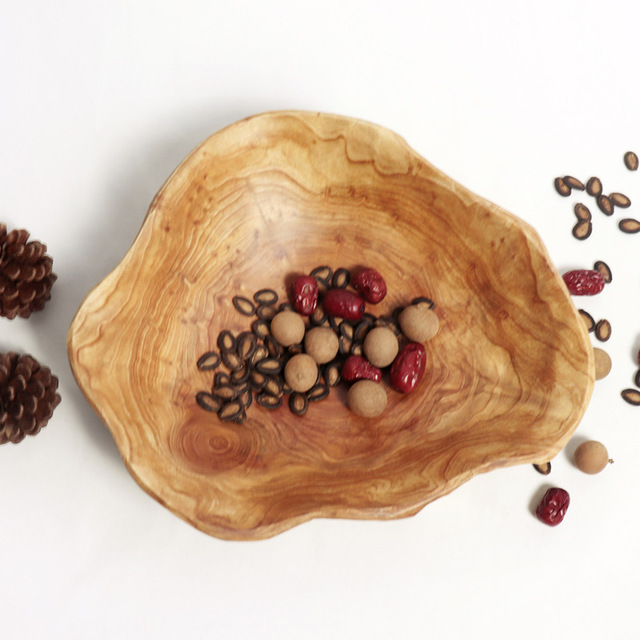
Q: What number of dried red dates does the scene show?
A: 7